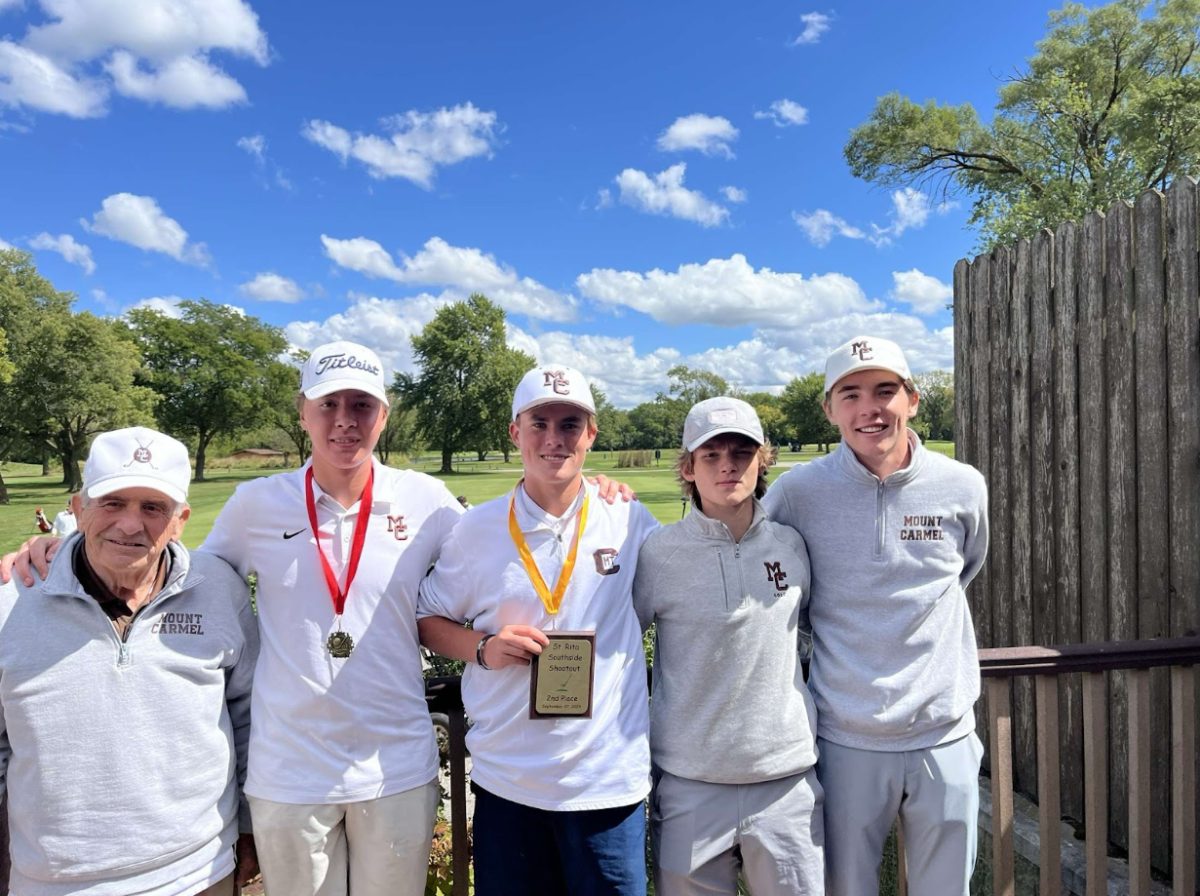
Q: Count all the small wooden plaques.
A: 1